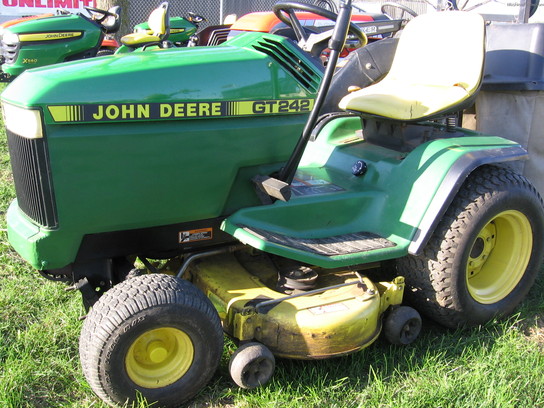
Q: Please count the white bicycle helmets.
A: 0